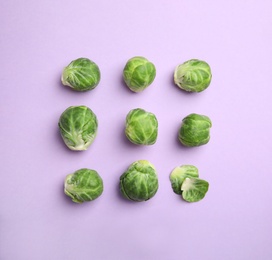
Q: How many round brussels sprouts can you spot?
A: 8